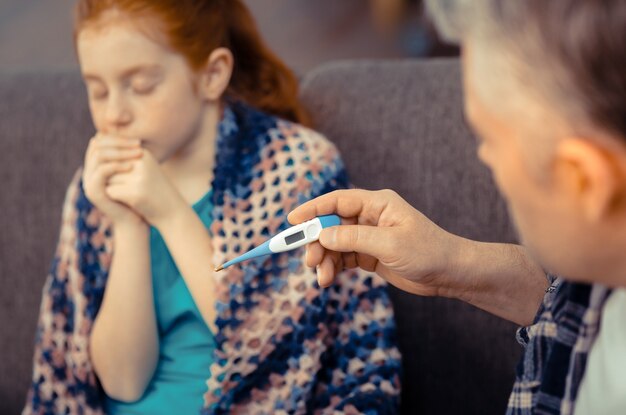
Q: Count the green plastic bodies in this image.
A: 0